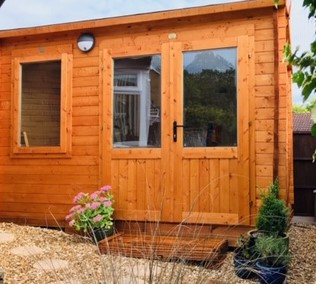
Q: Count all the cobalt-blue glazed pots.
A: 2